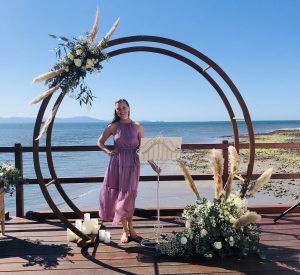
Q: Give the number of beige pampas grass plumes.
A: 10